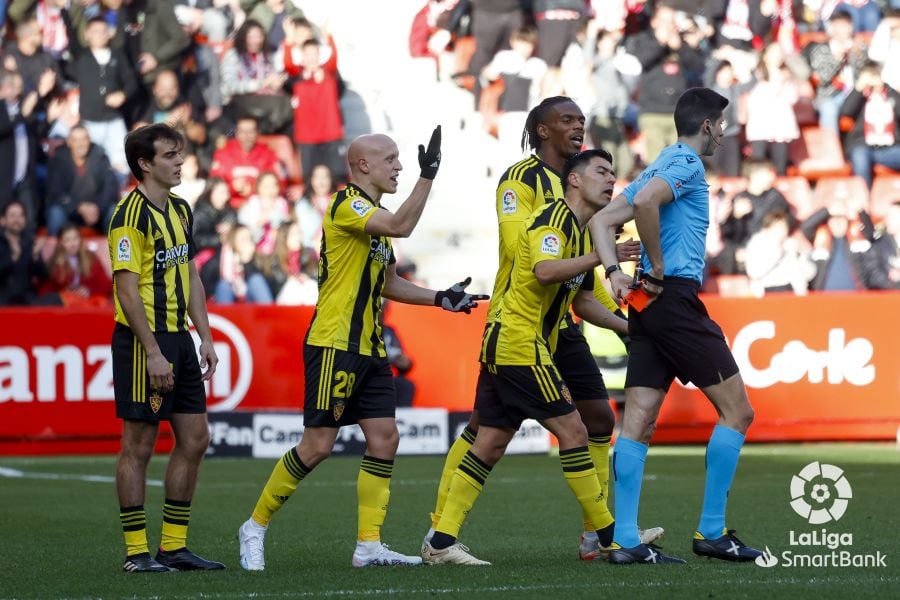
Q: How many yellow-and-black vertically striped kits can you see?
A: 4